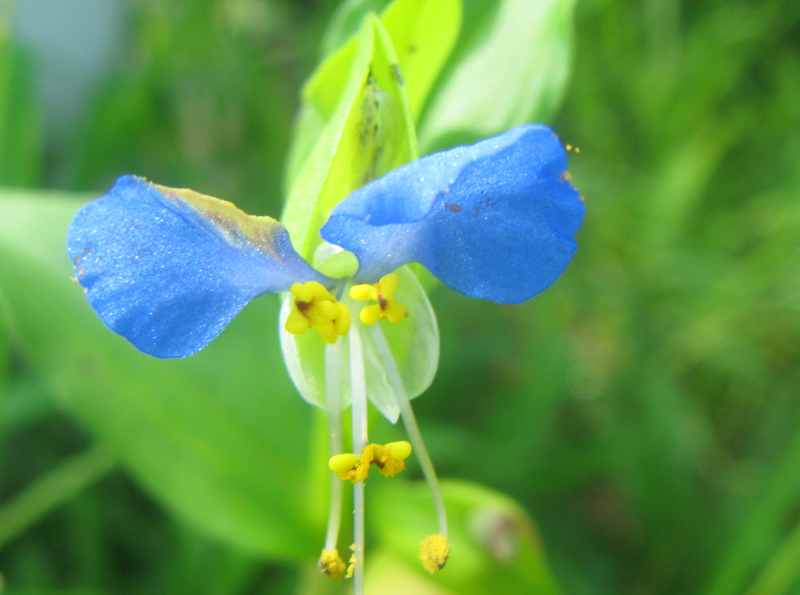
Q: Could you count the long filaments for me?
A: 3